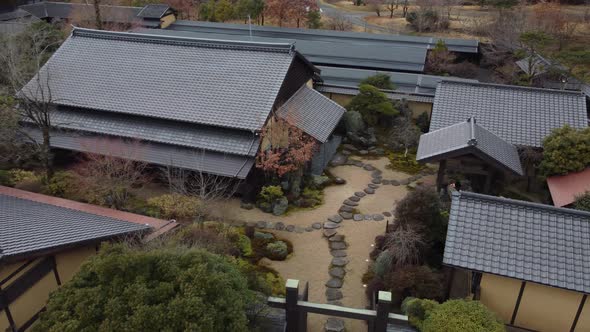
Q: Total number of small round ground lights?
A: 3